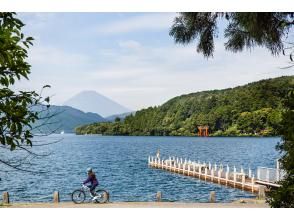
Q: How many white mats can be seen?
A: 0